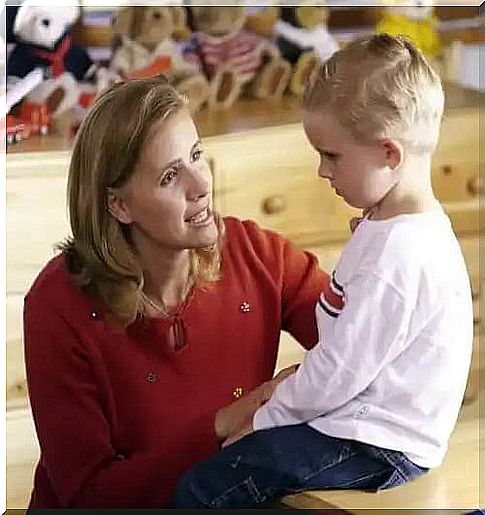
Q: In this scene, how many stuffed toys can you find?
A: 5